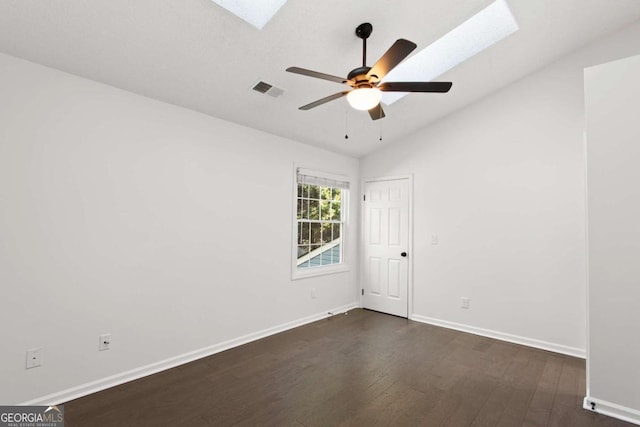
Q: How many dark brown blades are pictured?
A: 5